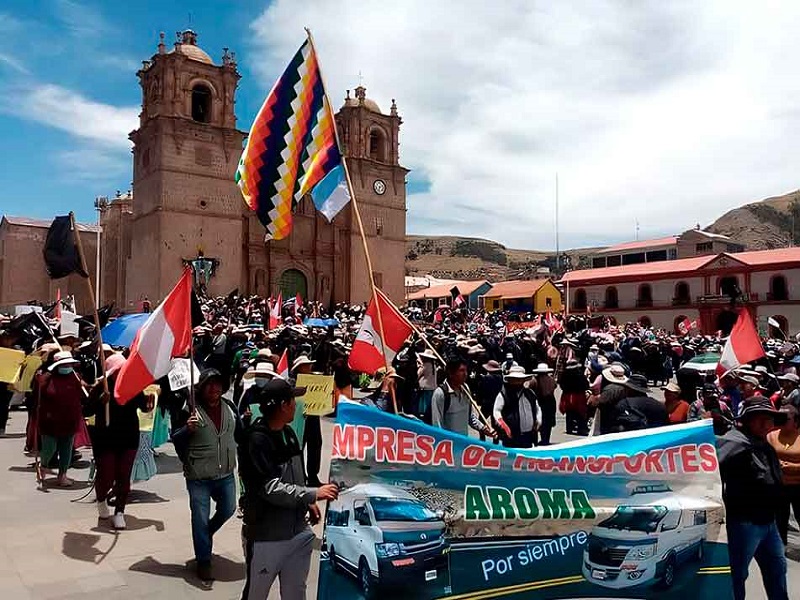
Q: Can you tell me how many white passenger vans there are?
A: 2